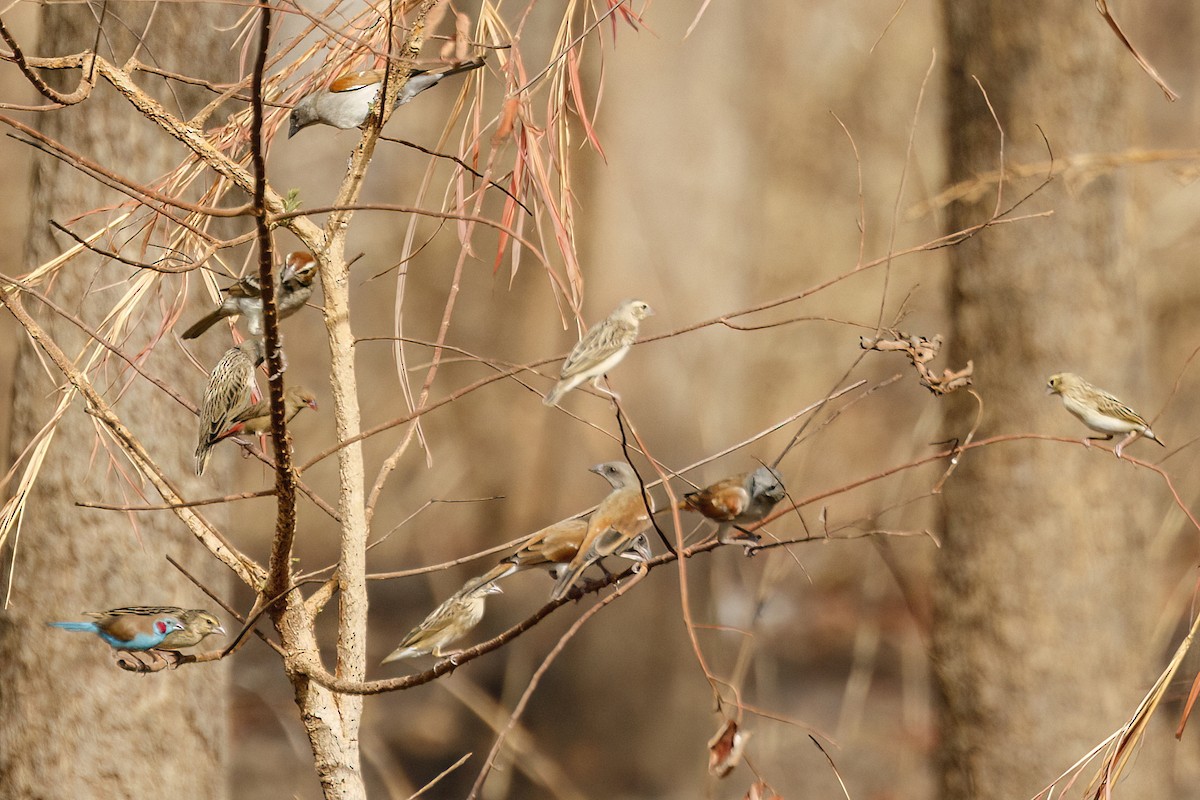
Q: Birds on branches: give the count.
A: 12